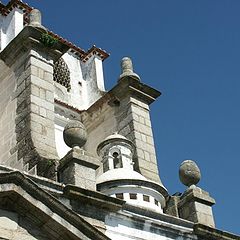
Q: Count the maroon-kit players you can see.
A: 0